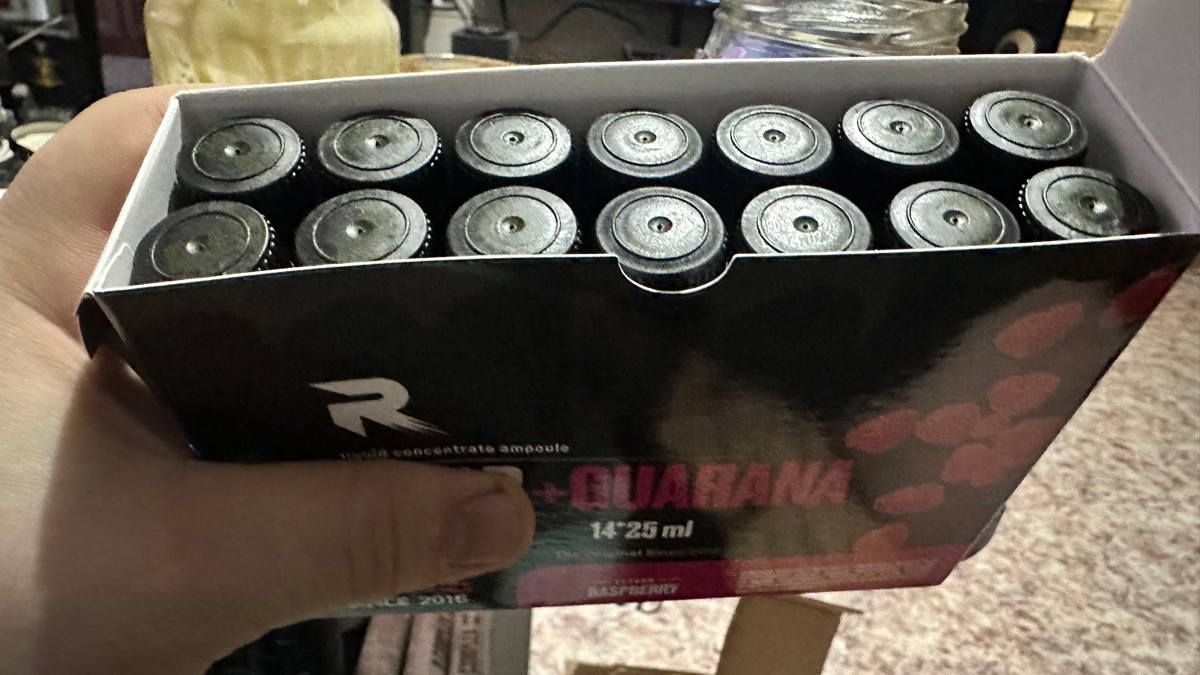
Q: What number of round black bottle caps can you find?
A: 14